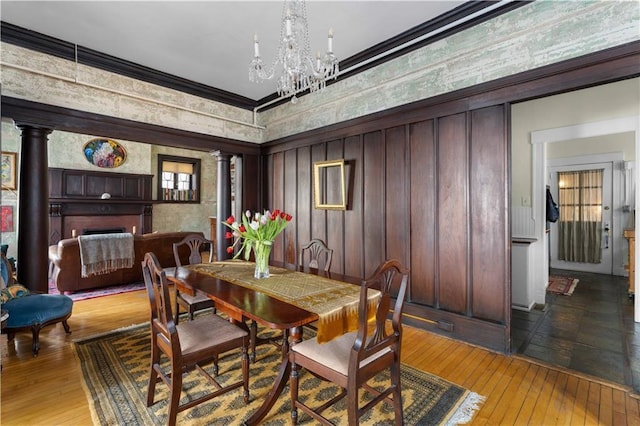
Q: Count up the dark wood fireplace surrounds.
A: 1